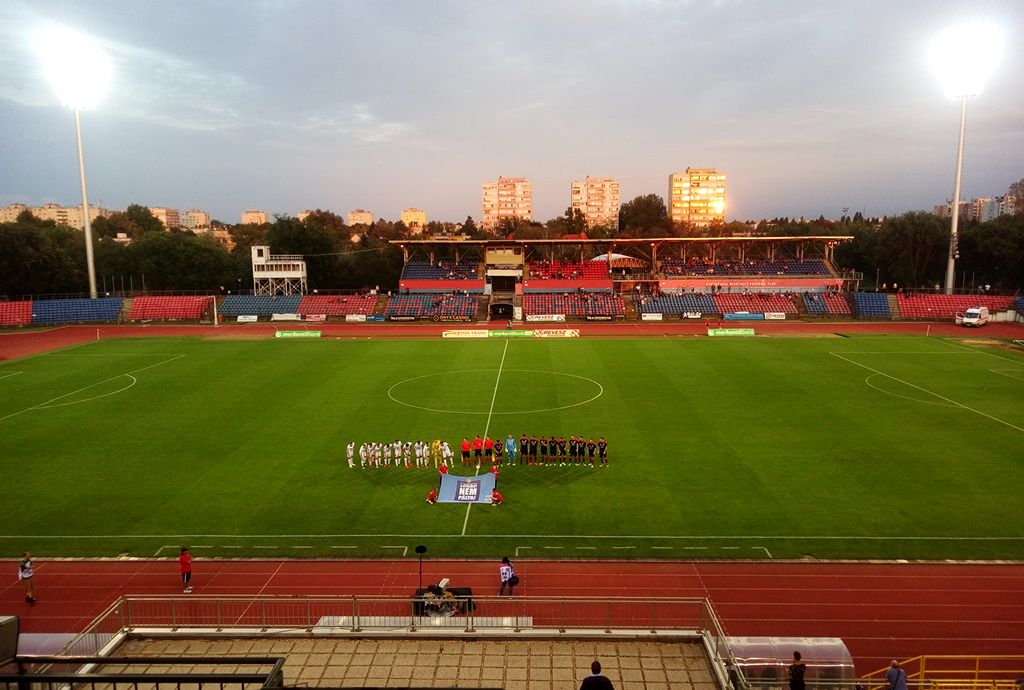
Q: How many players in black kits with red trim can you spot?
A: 10